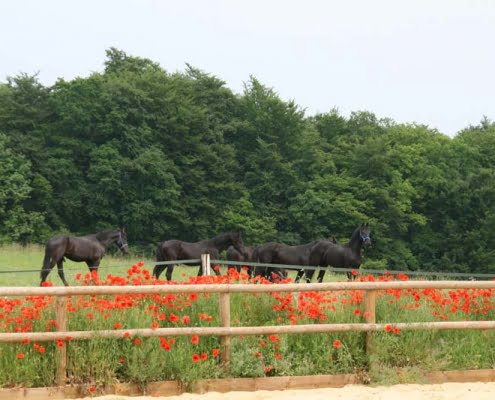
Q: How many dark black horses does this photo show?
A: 5